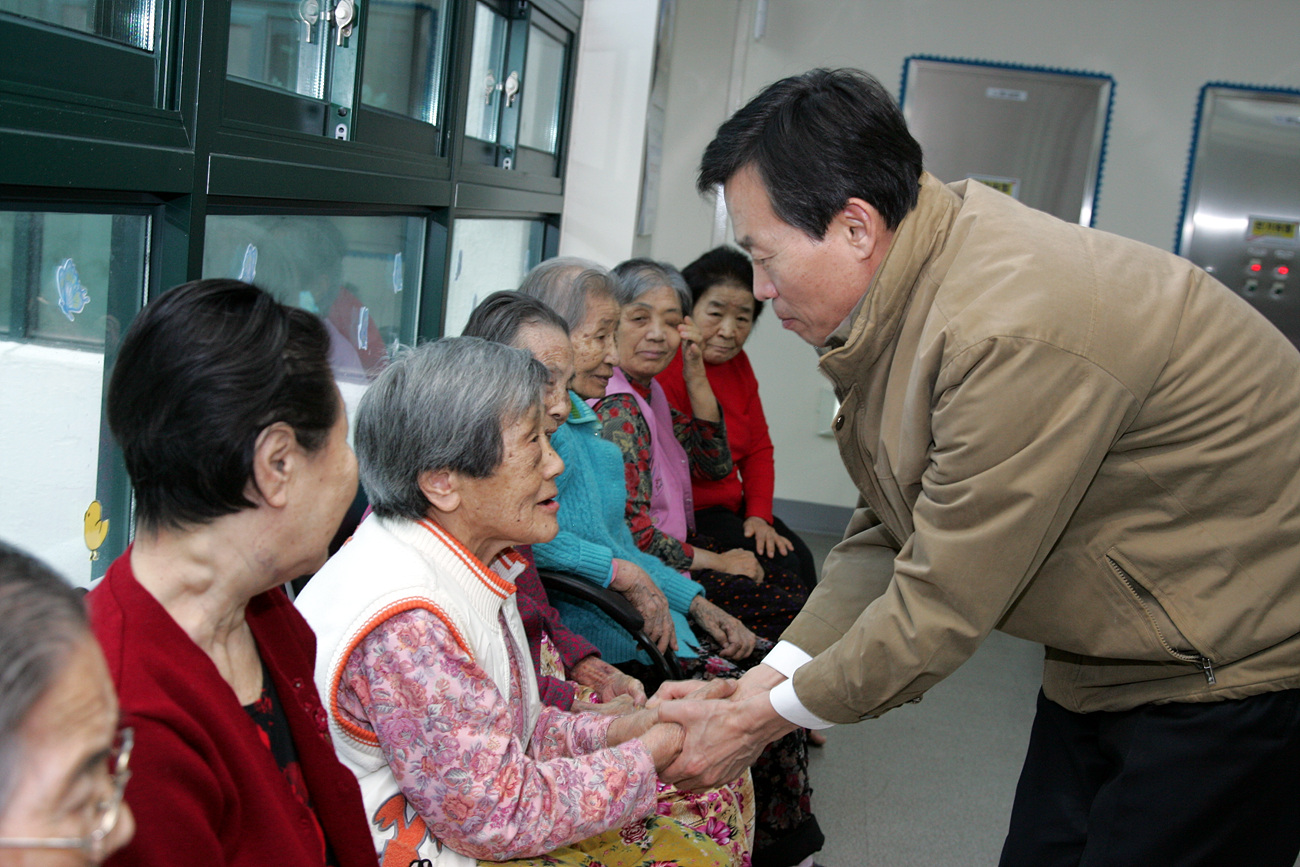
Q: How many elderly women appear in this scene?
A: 7